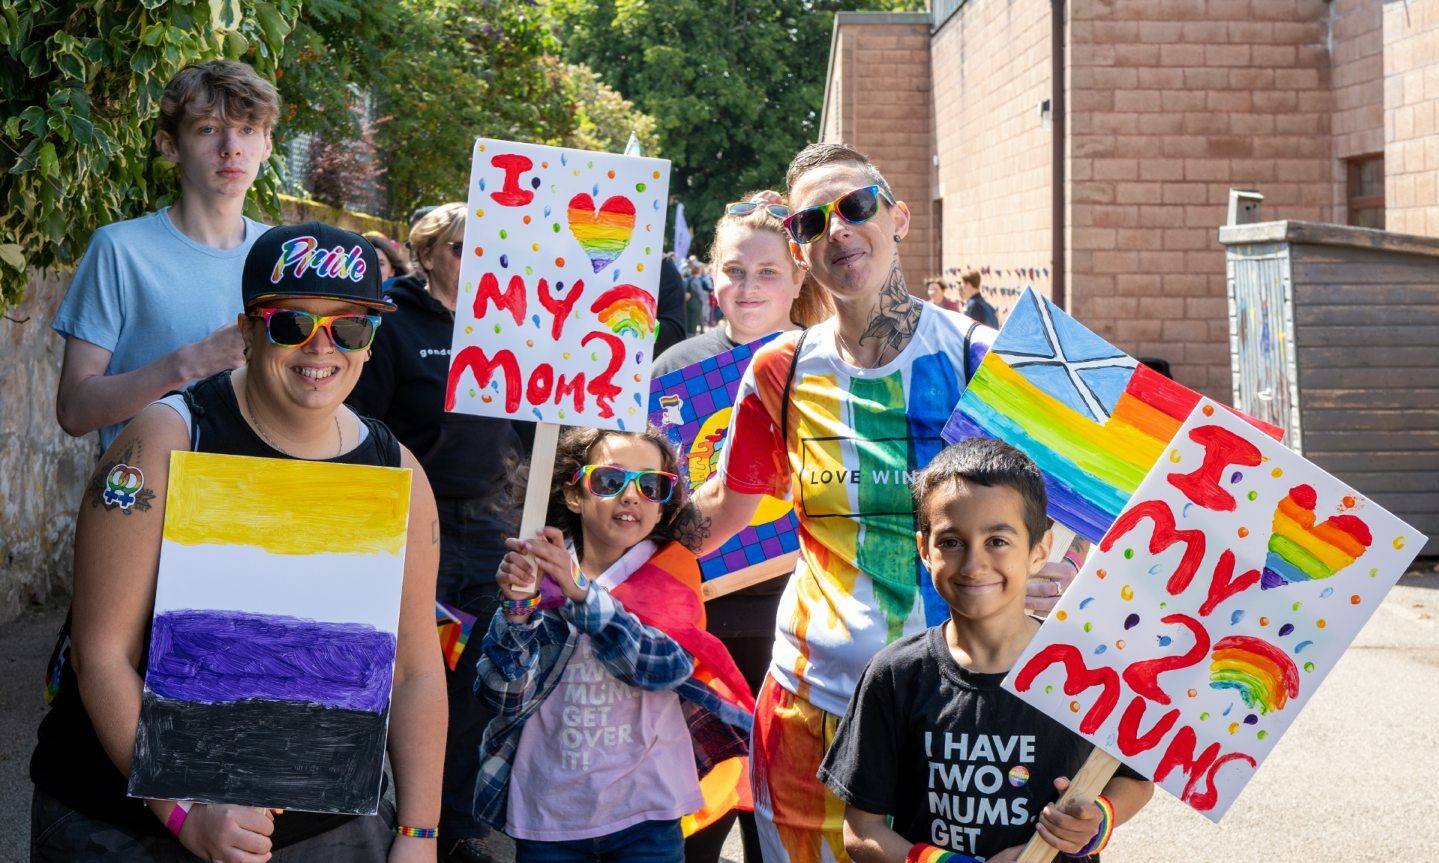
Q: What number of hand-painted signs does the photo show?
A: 5